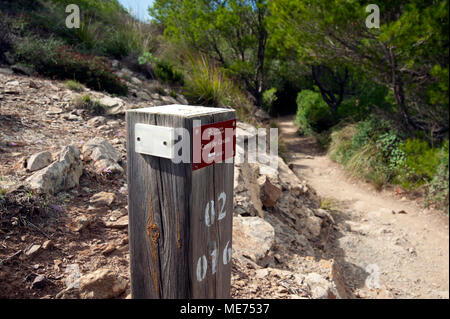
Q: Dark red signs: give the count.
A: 1